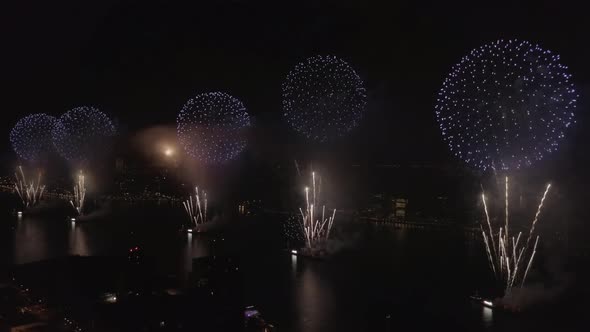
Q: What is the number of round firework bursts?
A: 5